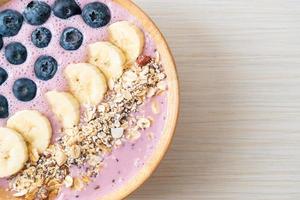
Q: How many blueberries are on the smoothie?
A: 12